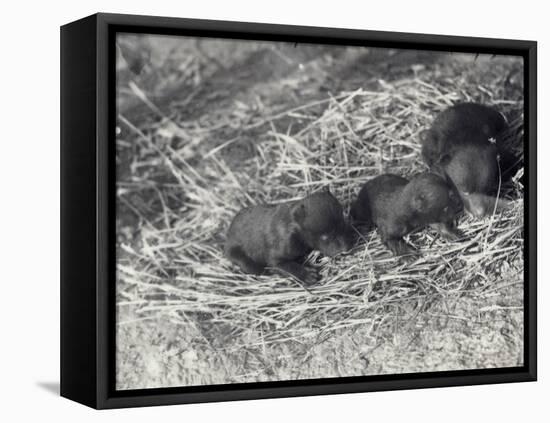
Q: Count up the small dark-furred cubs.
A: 3